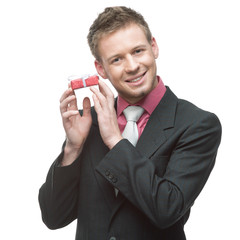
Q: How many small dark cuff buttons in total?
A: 3